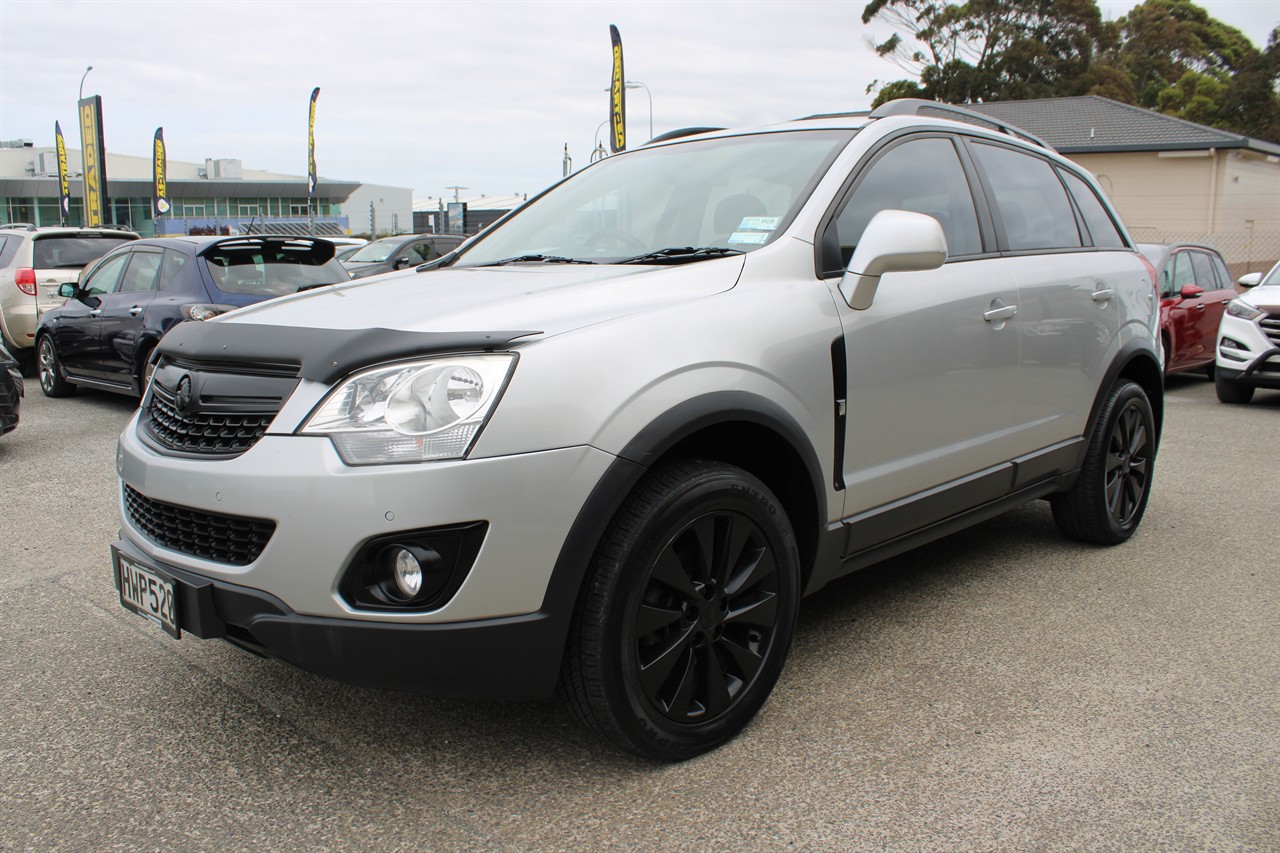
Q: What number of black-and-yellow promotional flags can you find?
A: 4